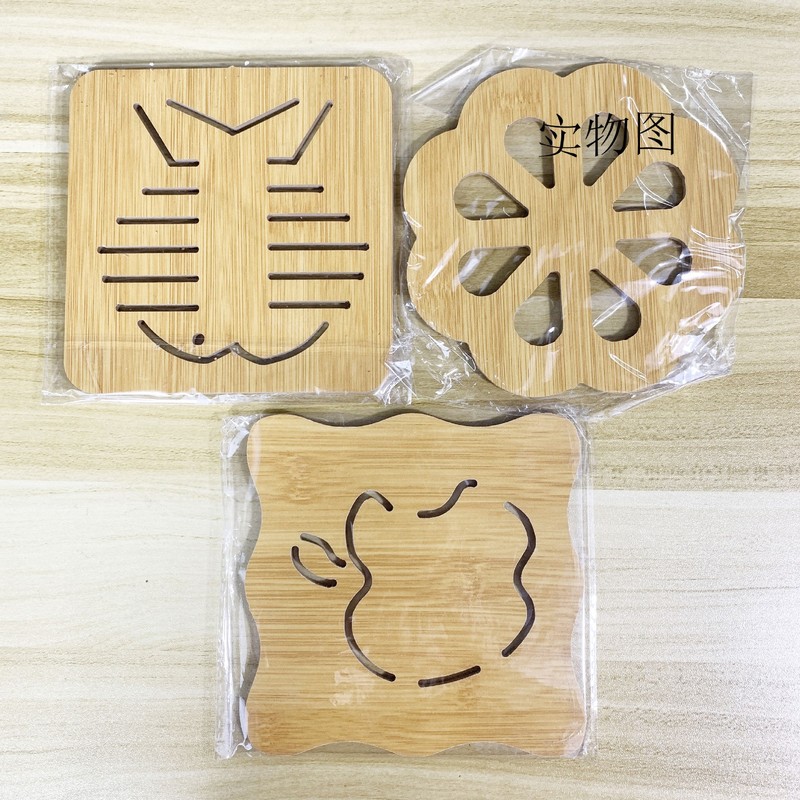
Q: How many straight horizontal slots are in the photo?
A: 10